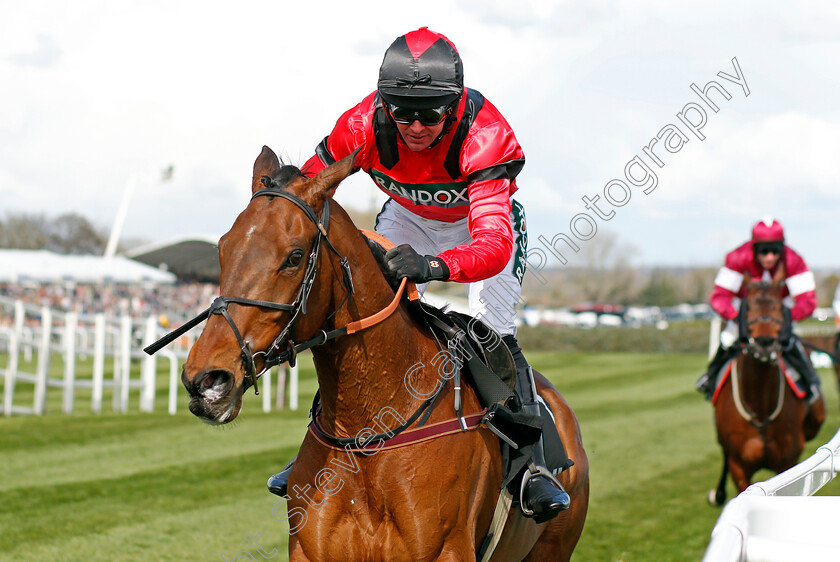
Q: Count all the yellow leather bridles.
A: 0